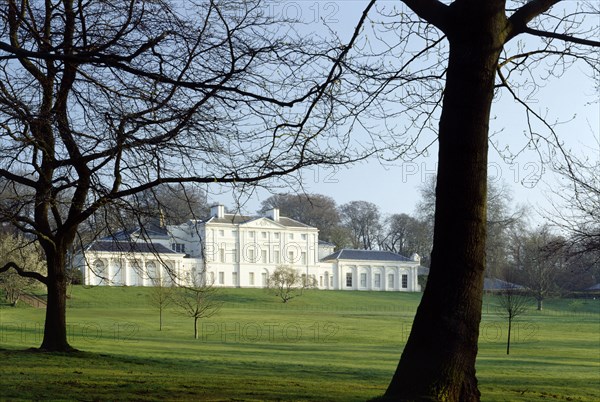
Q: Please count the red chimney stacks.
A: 0